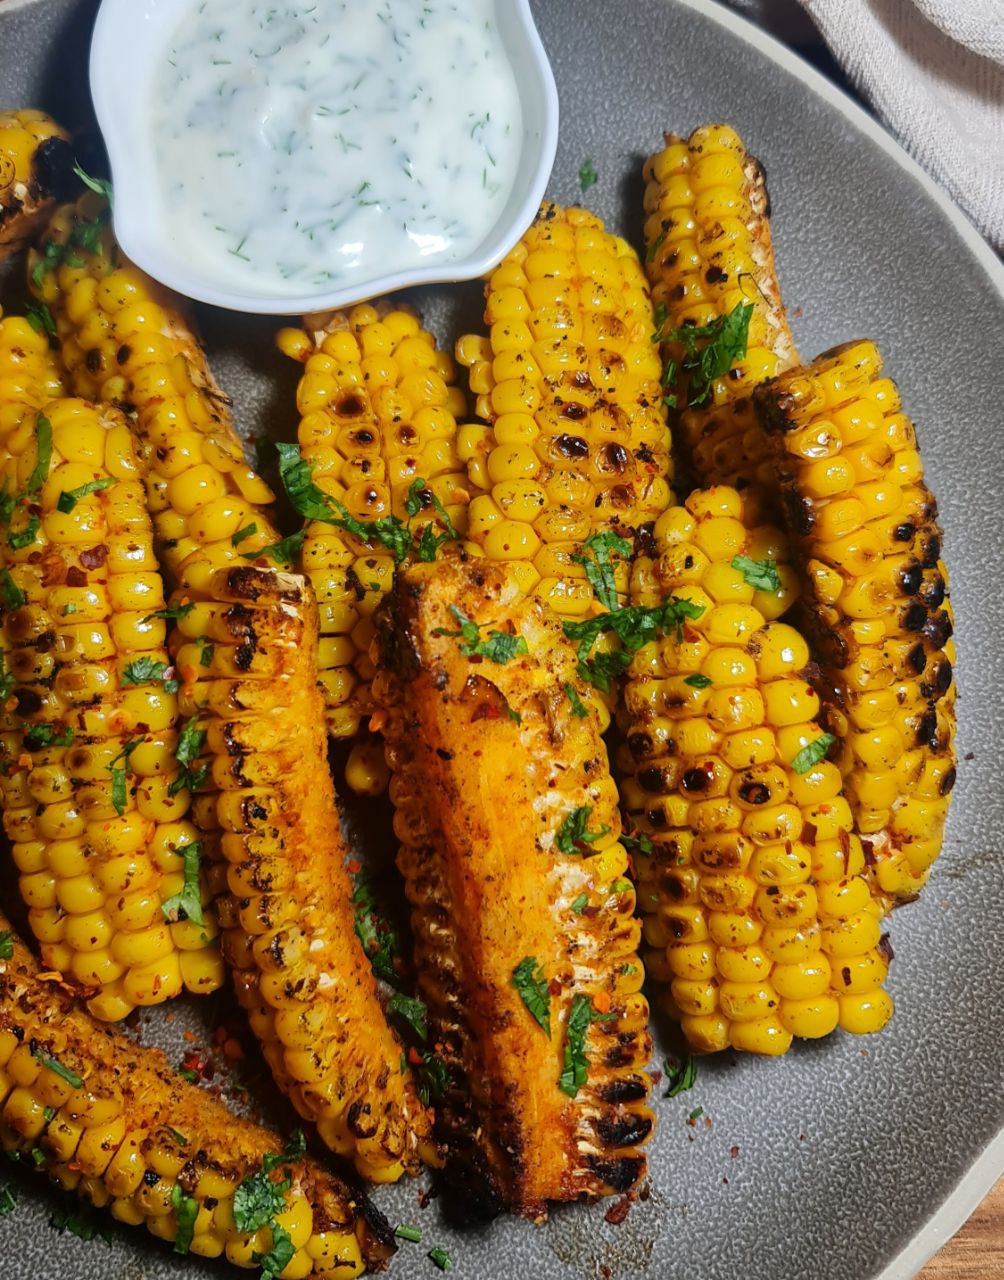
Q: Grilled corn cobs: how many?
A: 12